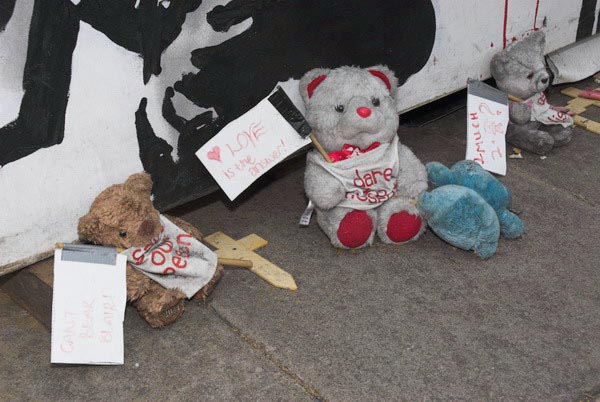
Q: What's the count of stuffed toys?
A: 4